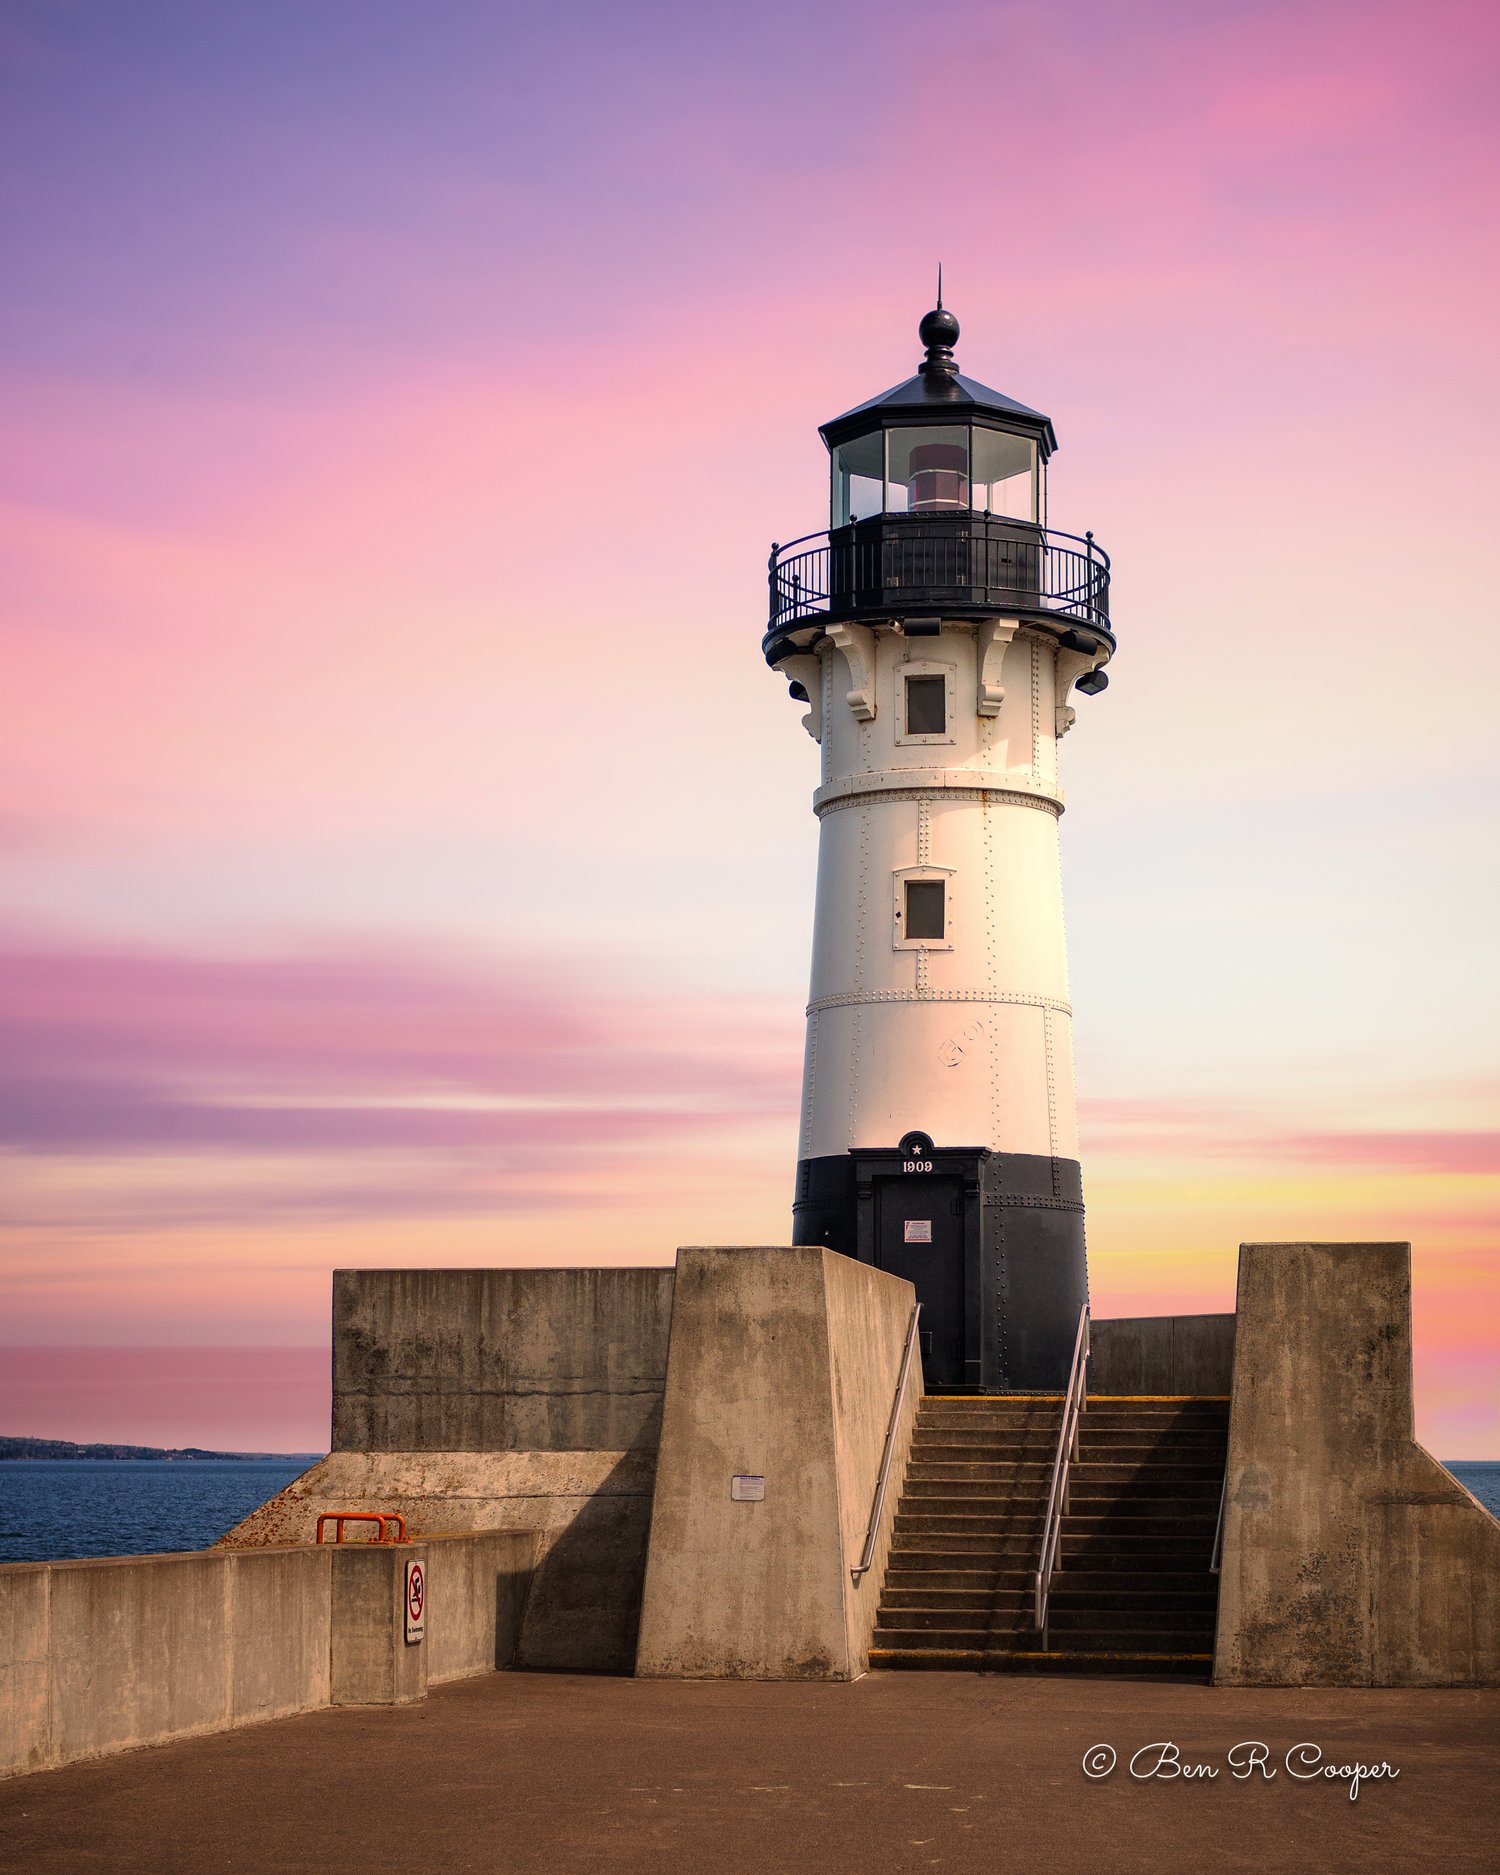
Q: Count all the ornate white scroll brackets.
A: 4